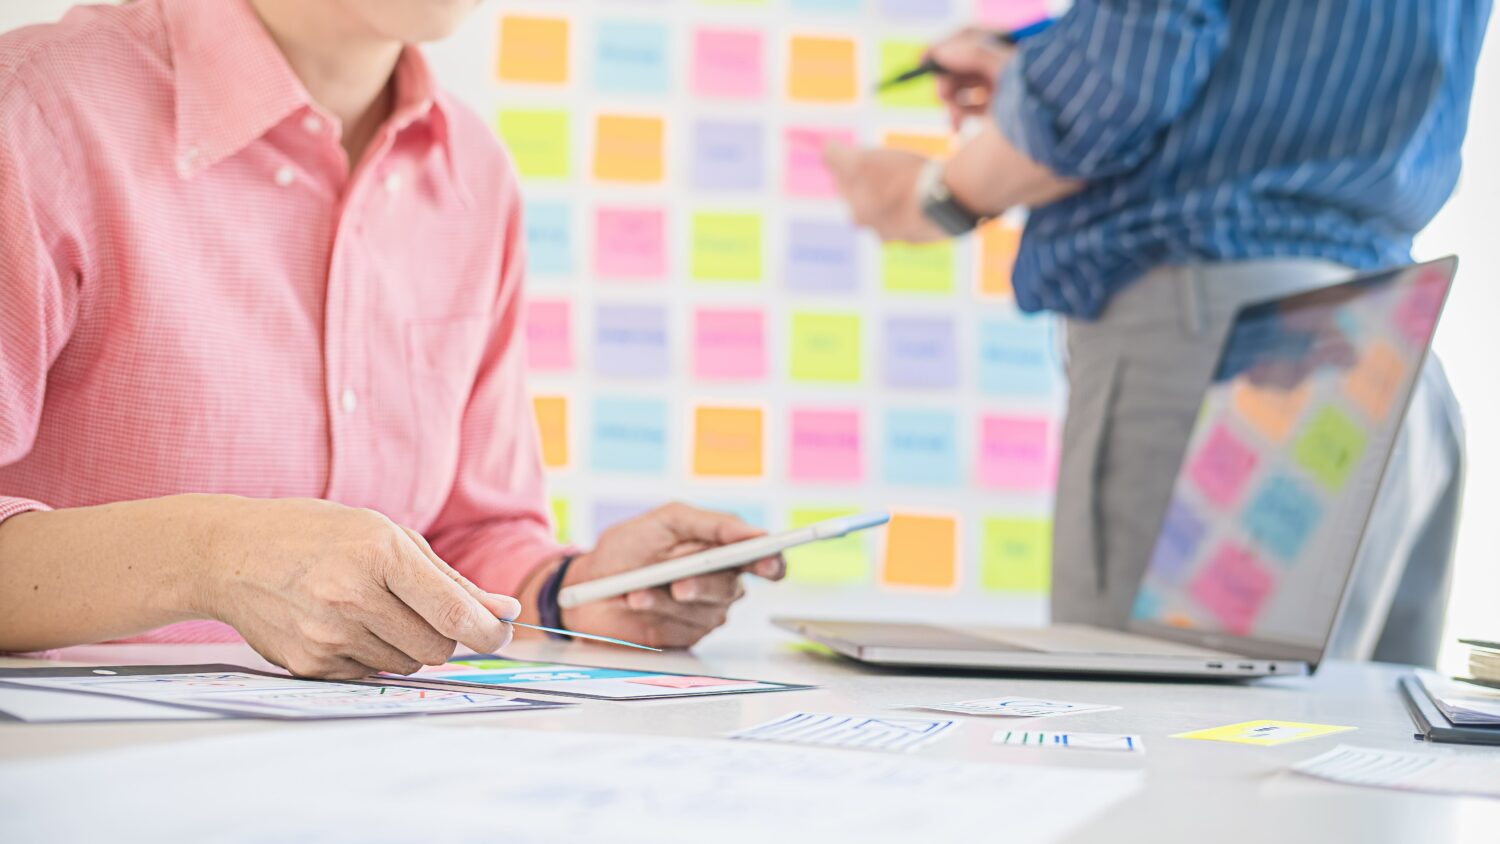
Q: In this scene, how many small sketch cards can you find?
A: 5